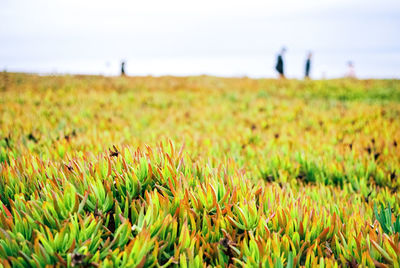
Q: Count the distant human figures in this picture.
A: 4